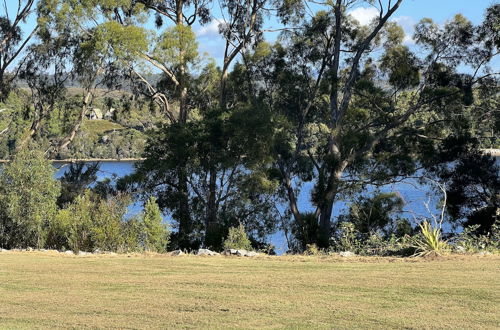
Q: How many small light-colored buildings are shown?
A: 2